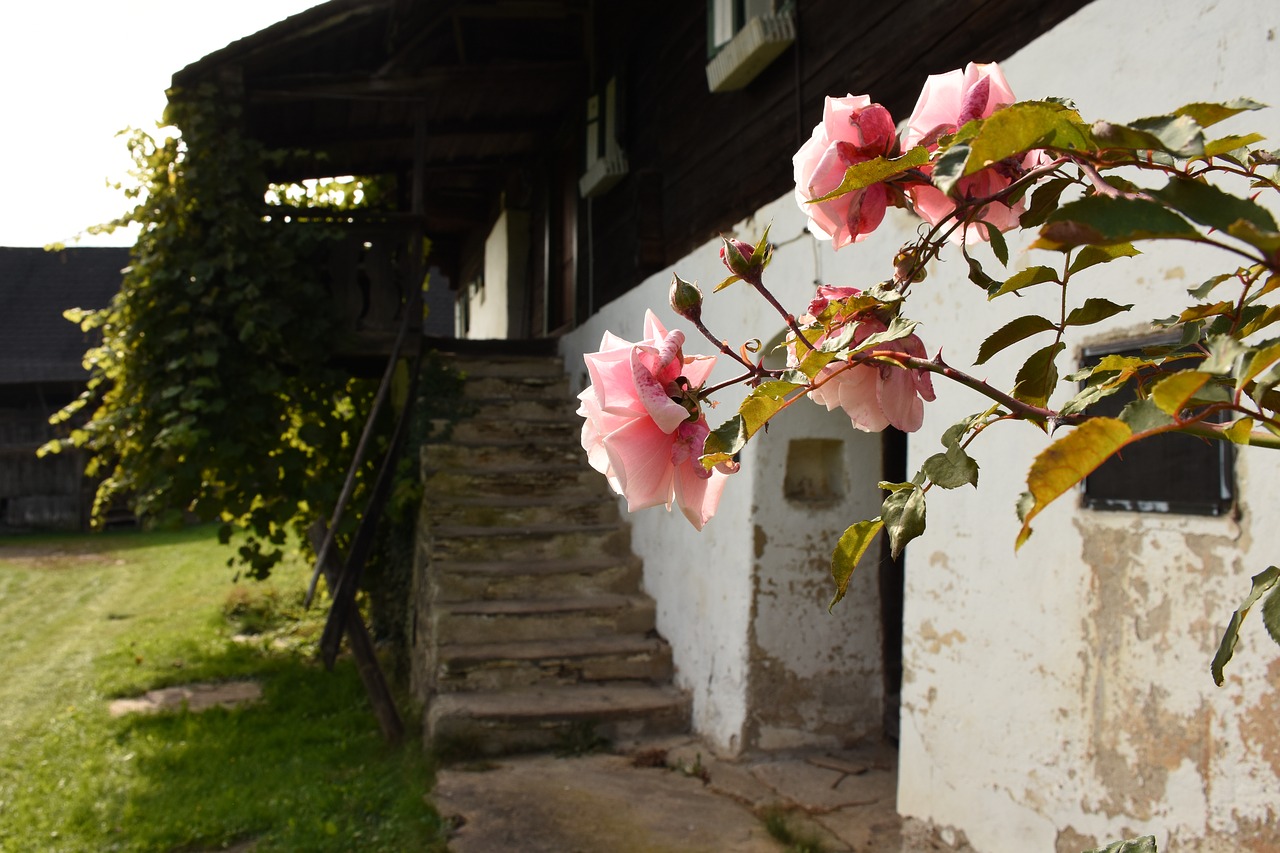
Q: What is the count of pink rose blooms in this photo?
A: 4